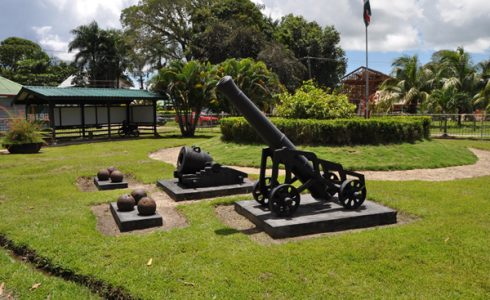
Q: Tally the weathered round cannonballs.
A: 6